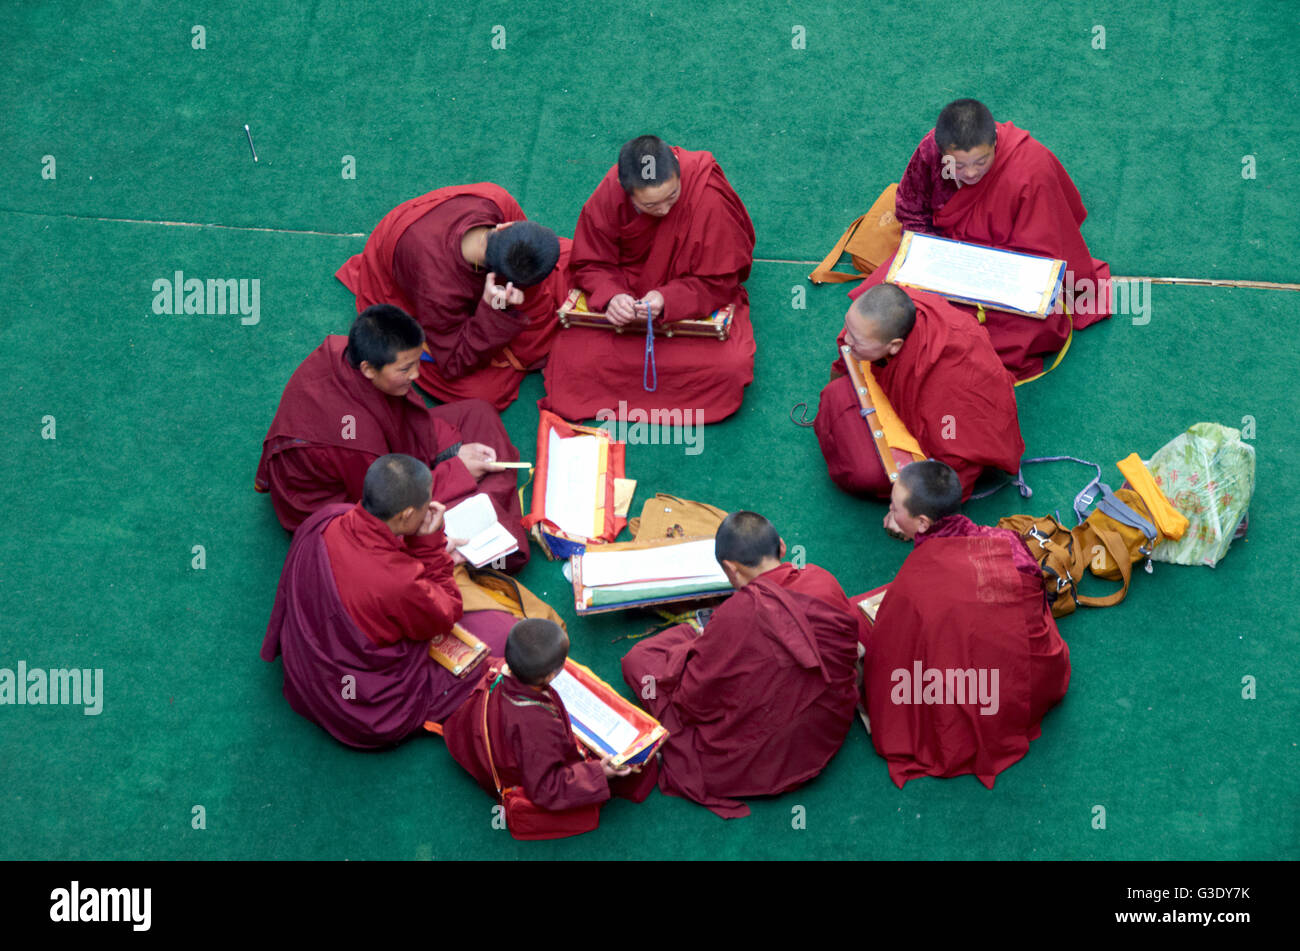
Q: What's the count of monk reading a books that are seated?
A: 9